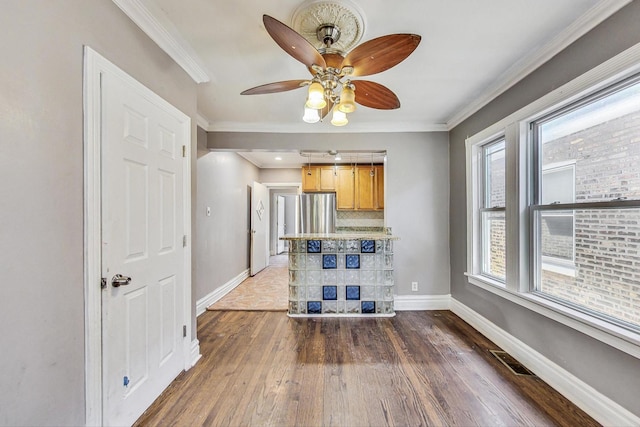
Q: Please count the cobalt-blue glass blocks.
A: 8